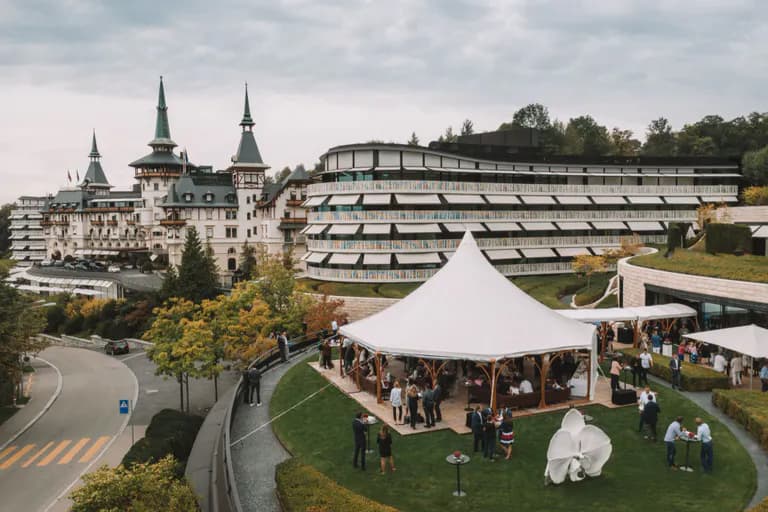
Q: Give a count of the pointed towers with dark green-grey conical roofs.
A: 3